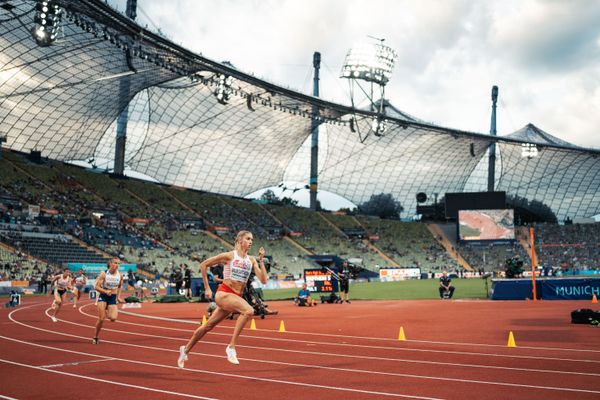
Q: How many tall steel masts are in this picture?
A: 3